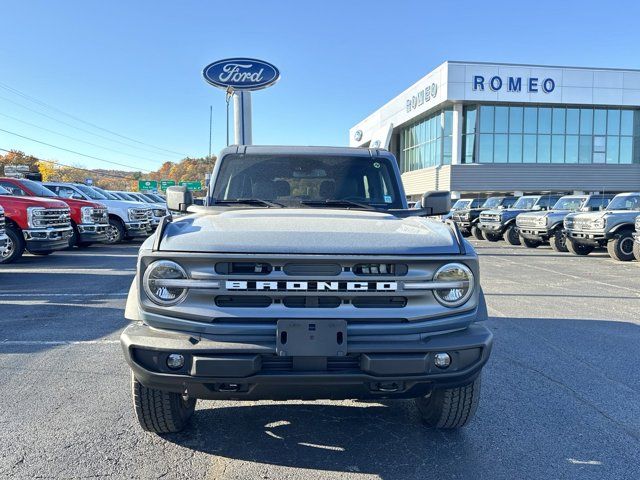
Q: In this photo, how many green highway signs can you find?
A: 3